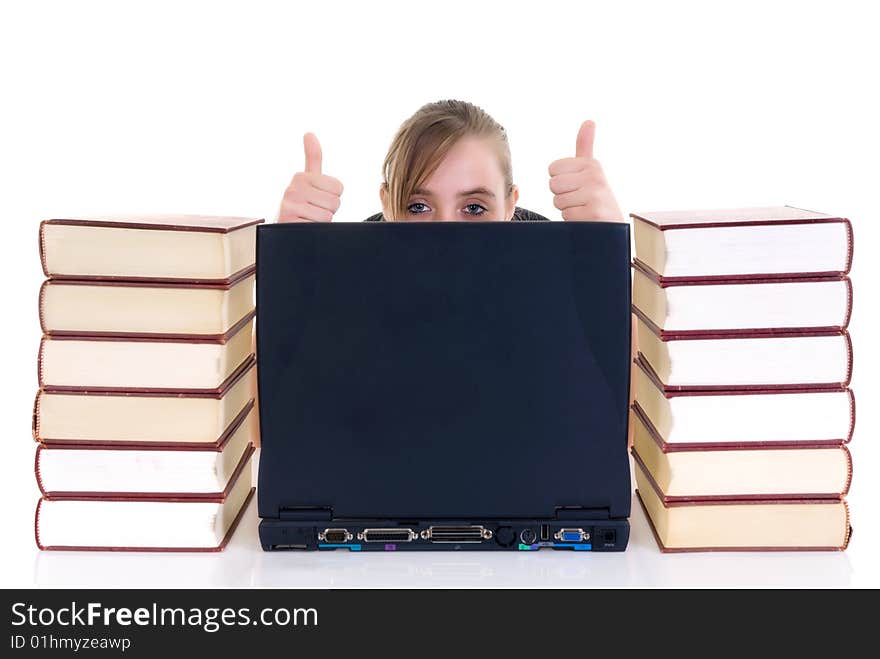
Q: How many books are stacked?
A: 12